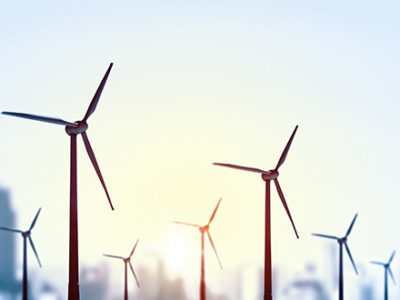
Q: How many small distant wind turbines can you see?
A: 5